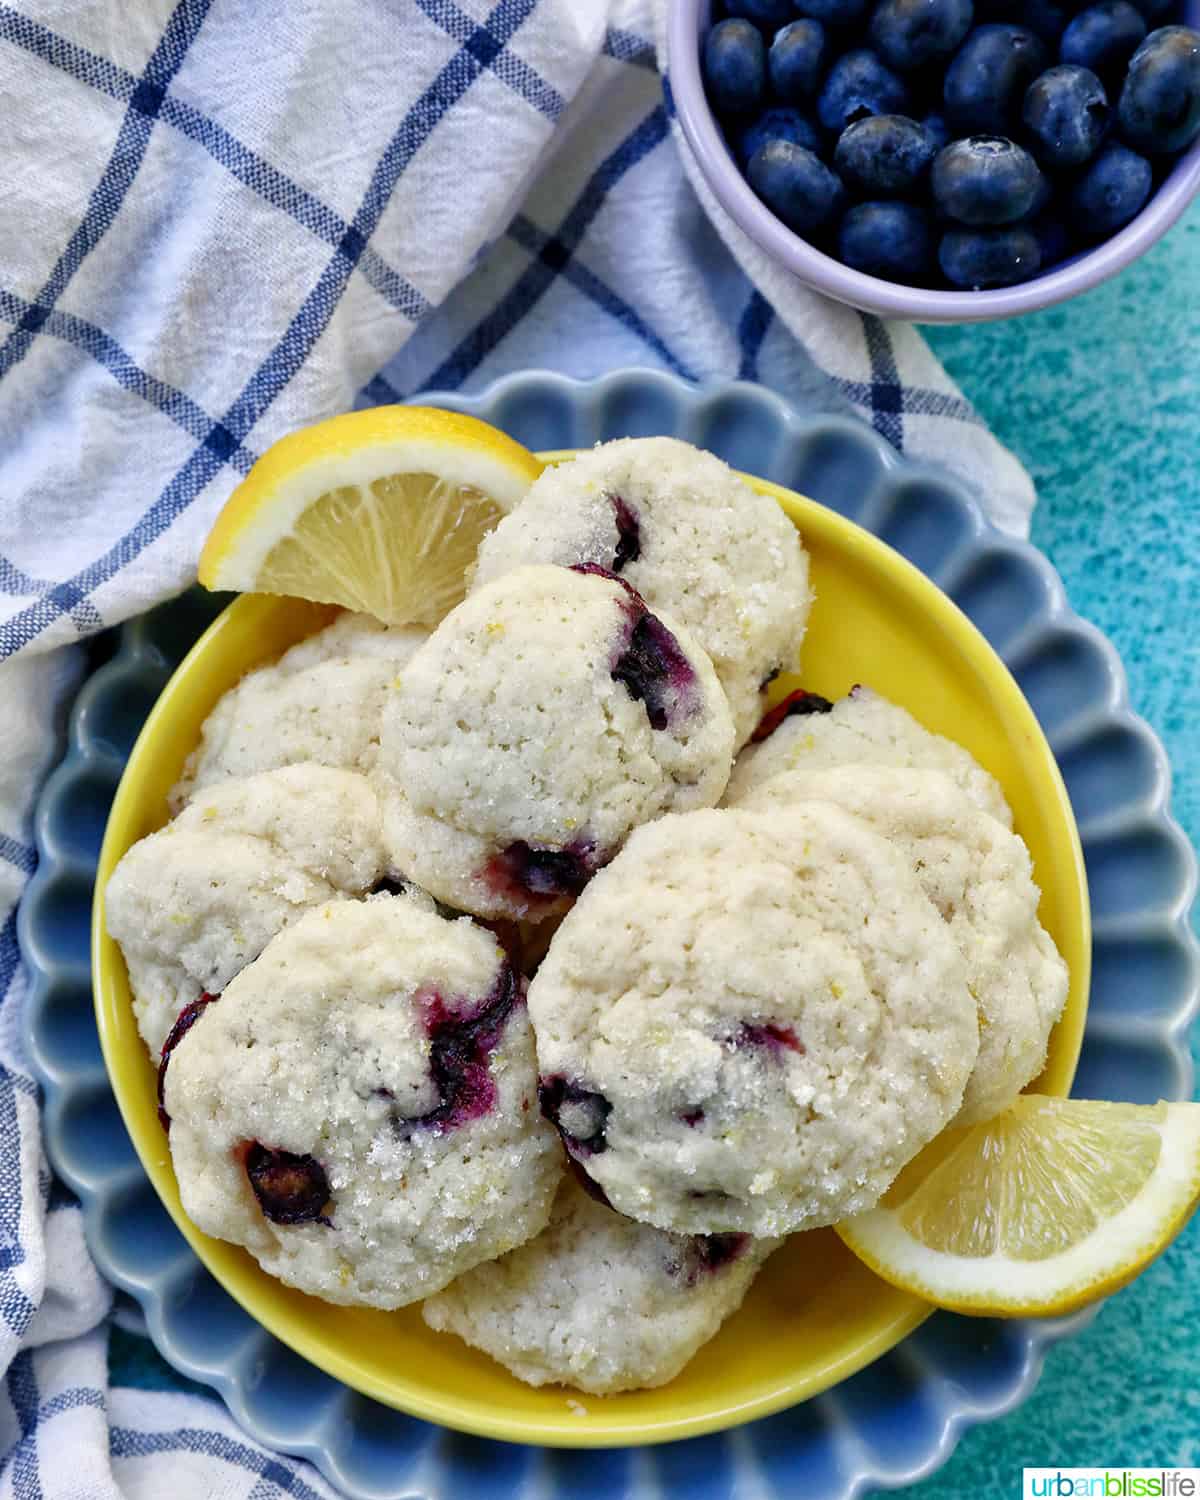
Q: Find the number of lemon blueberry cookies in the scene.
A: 9